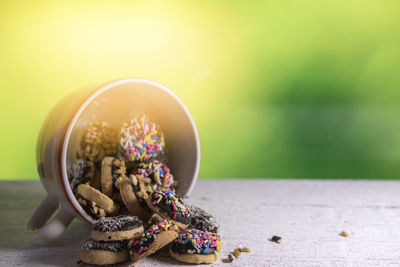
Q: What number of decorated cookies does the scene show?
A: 13